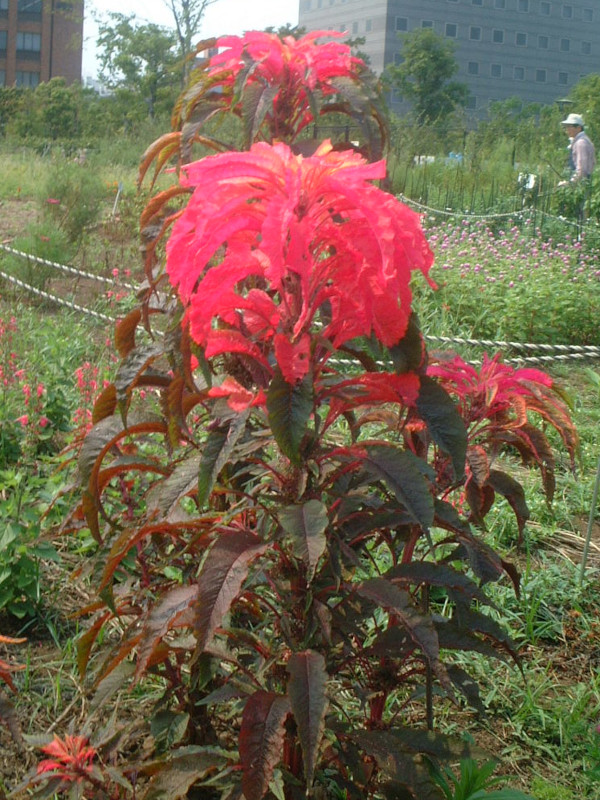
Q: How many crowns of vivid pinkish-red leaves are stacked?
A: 2